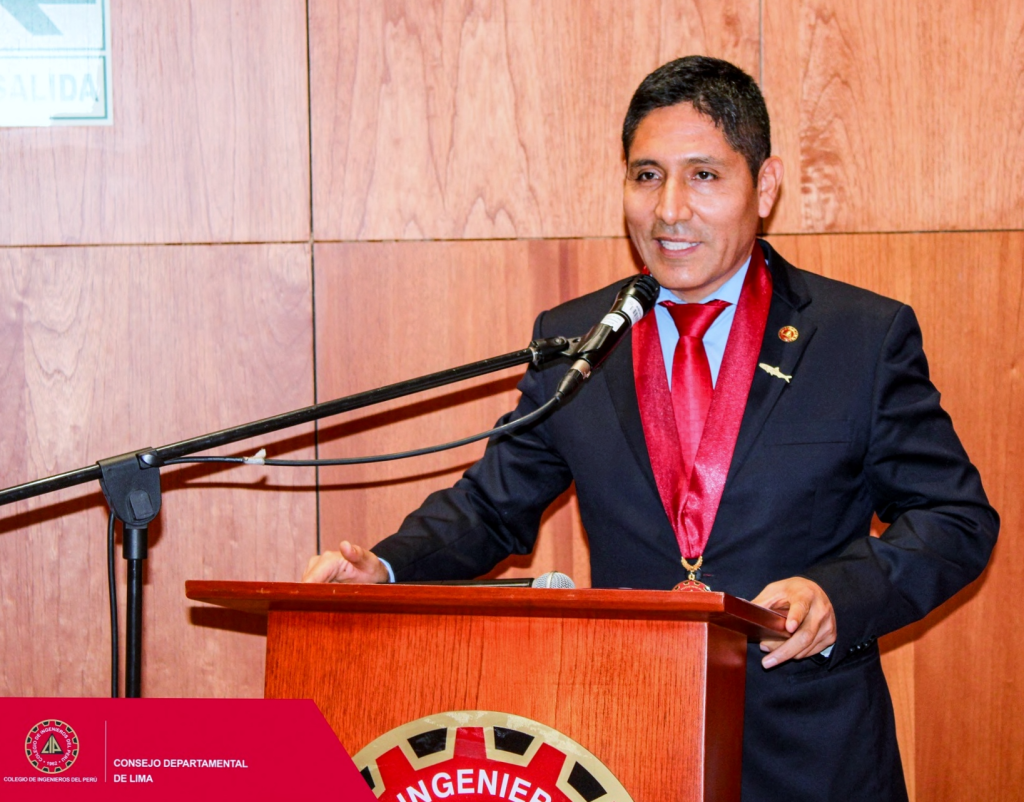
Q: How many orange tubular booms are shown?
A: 0